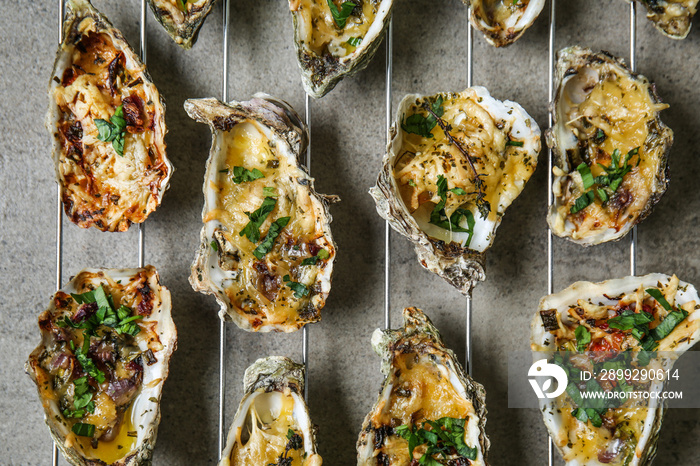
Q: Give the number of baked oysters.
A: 12